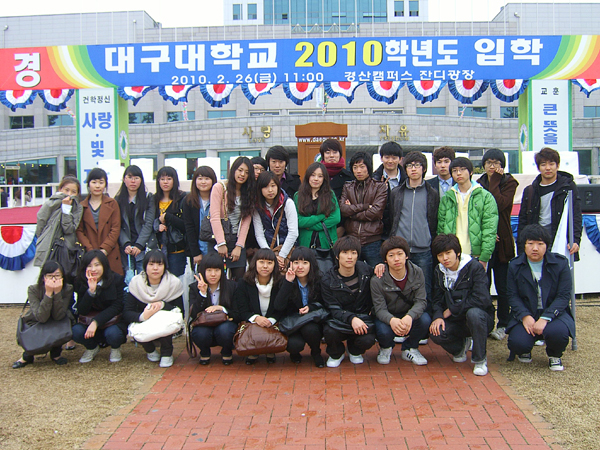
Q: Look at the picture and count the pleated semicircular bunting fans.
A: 15